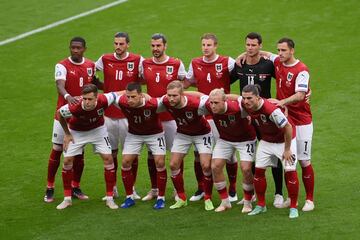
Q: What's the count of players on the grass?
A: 11